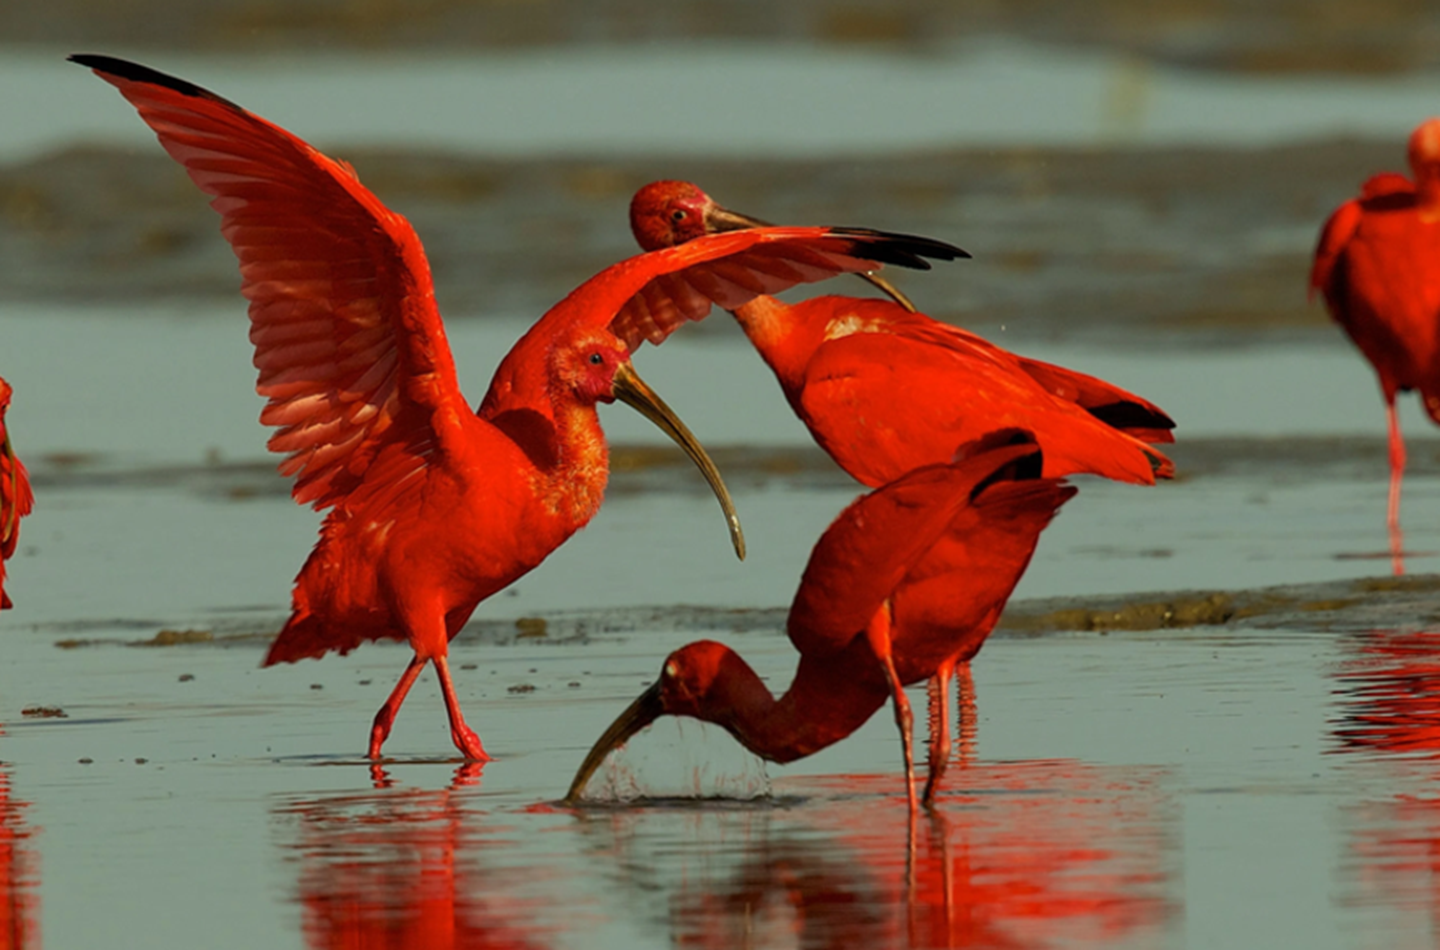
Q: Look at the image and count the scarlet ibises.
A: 5